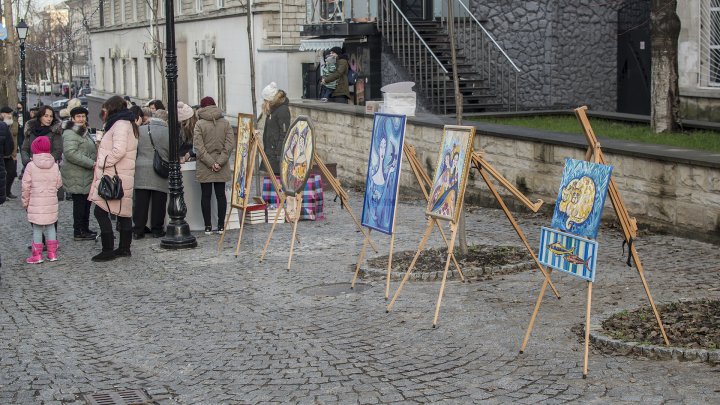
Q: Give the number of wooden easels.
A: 5